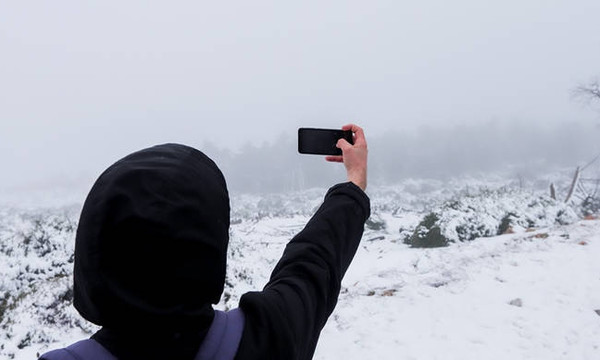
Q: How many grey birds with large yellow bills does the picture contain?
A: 0